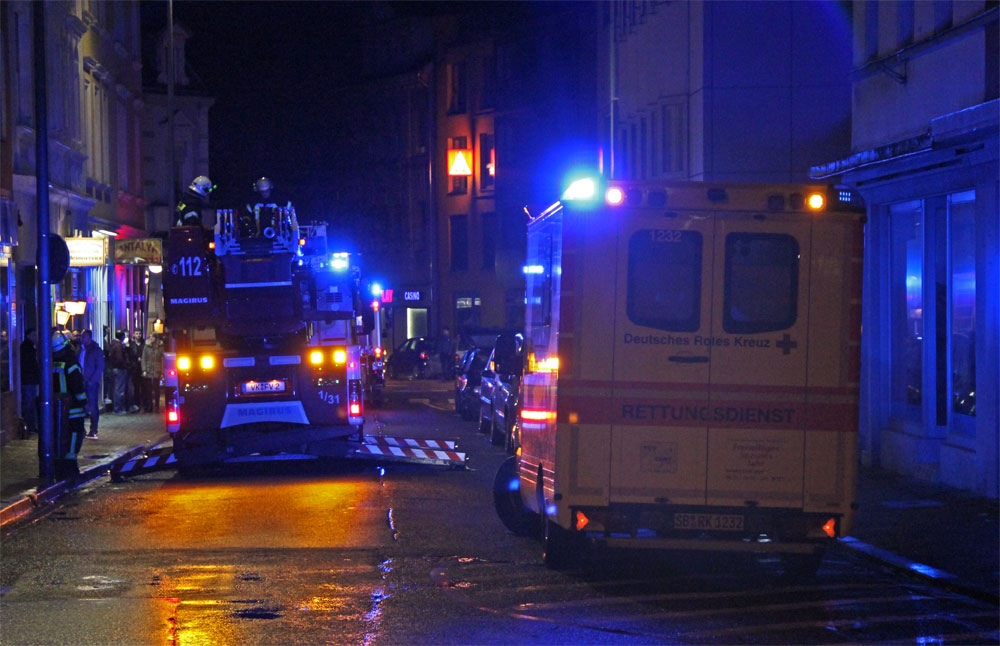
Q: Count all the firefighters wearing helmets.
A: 3